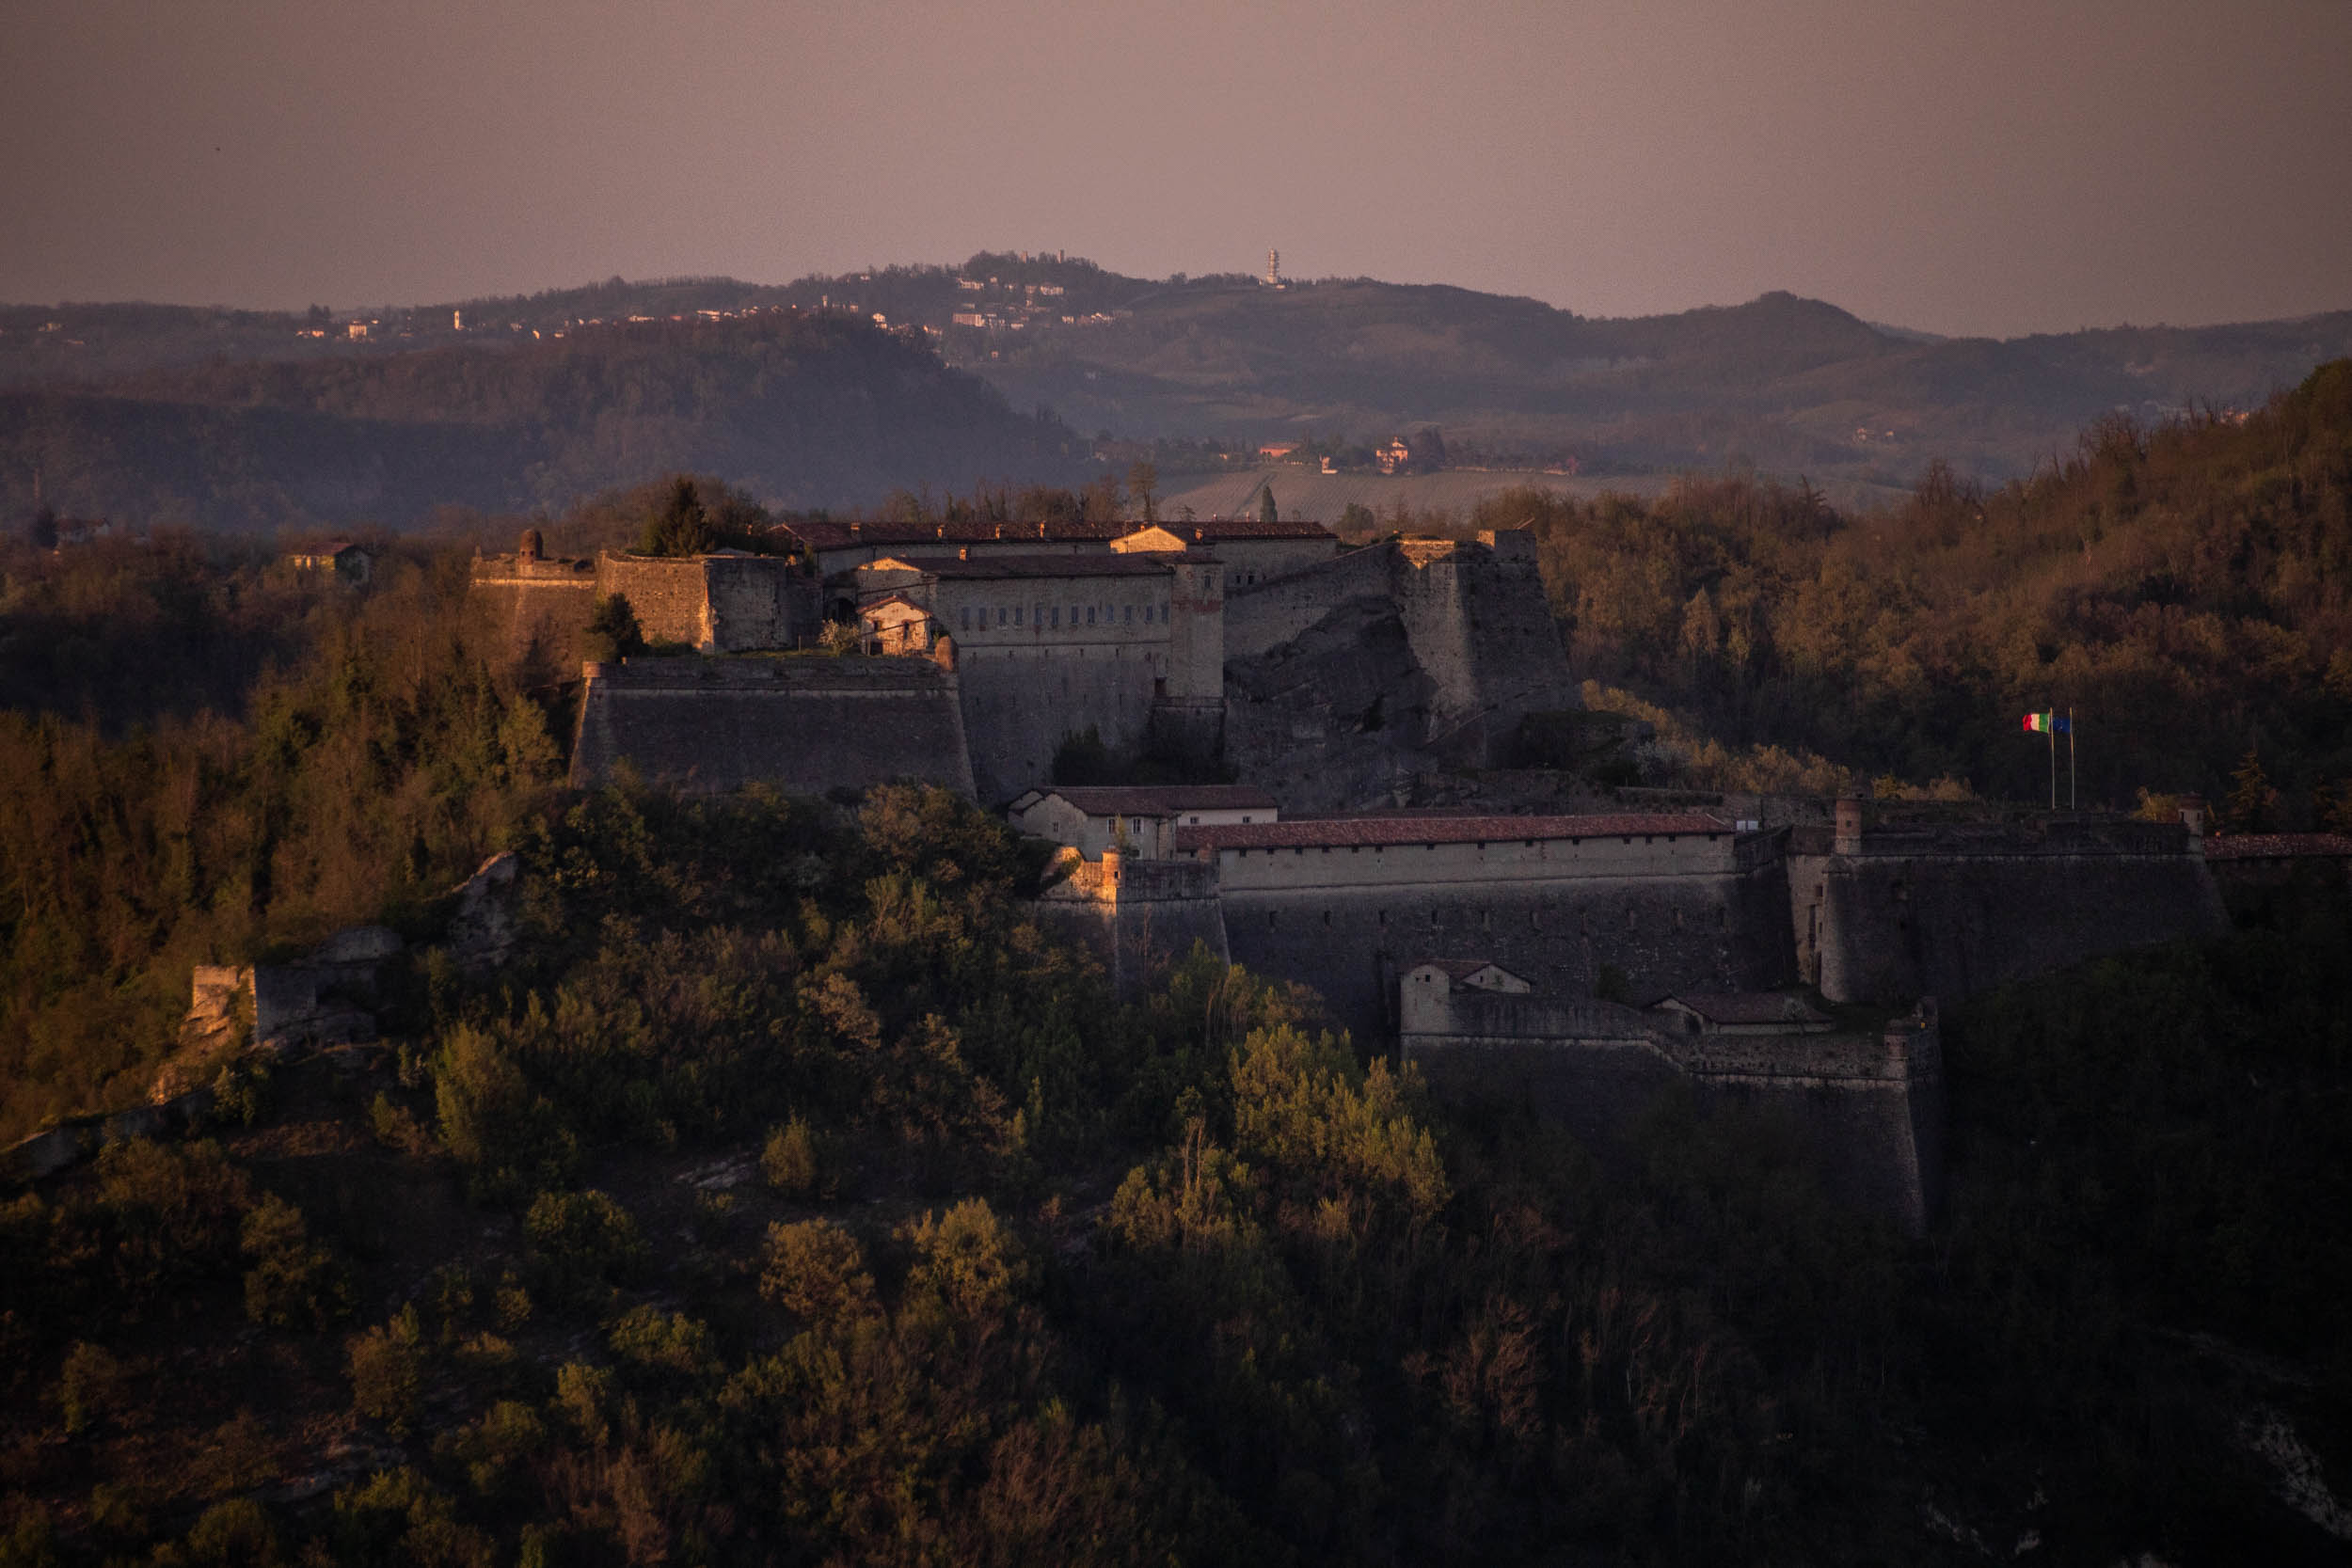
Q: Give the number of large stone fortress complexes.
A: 1